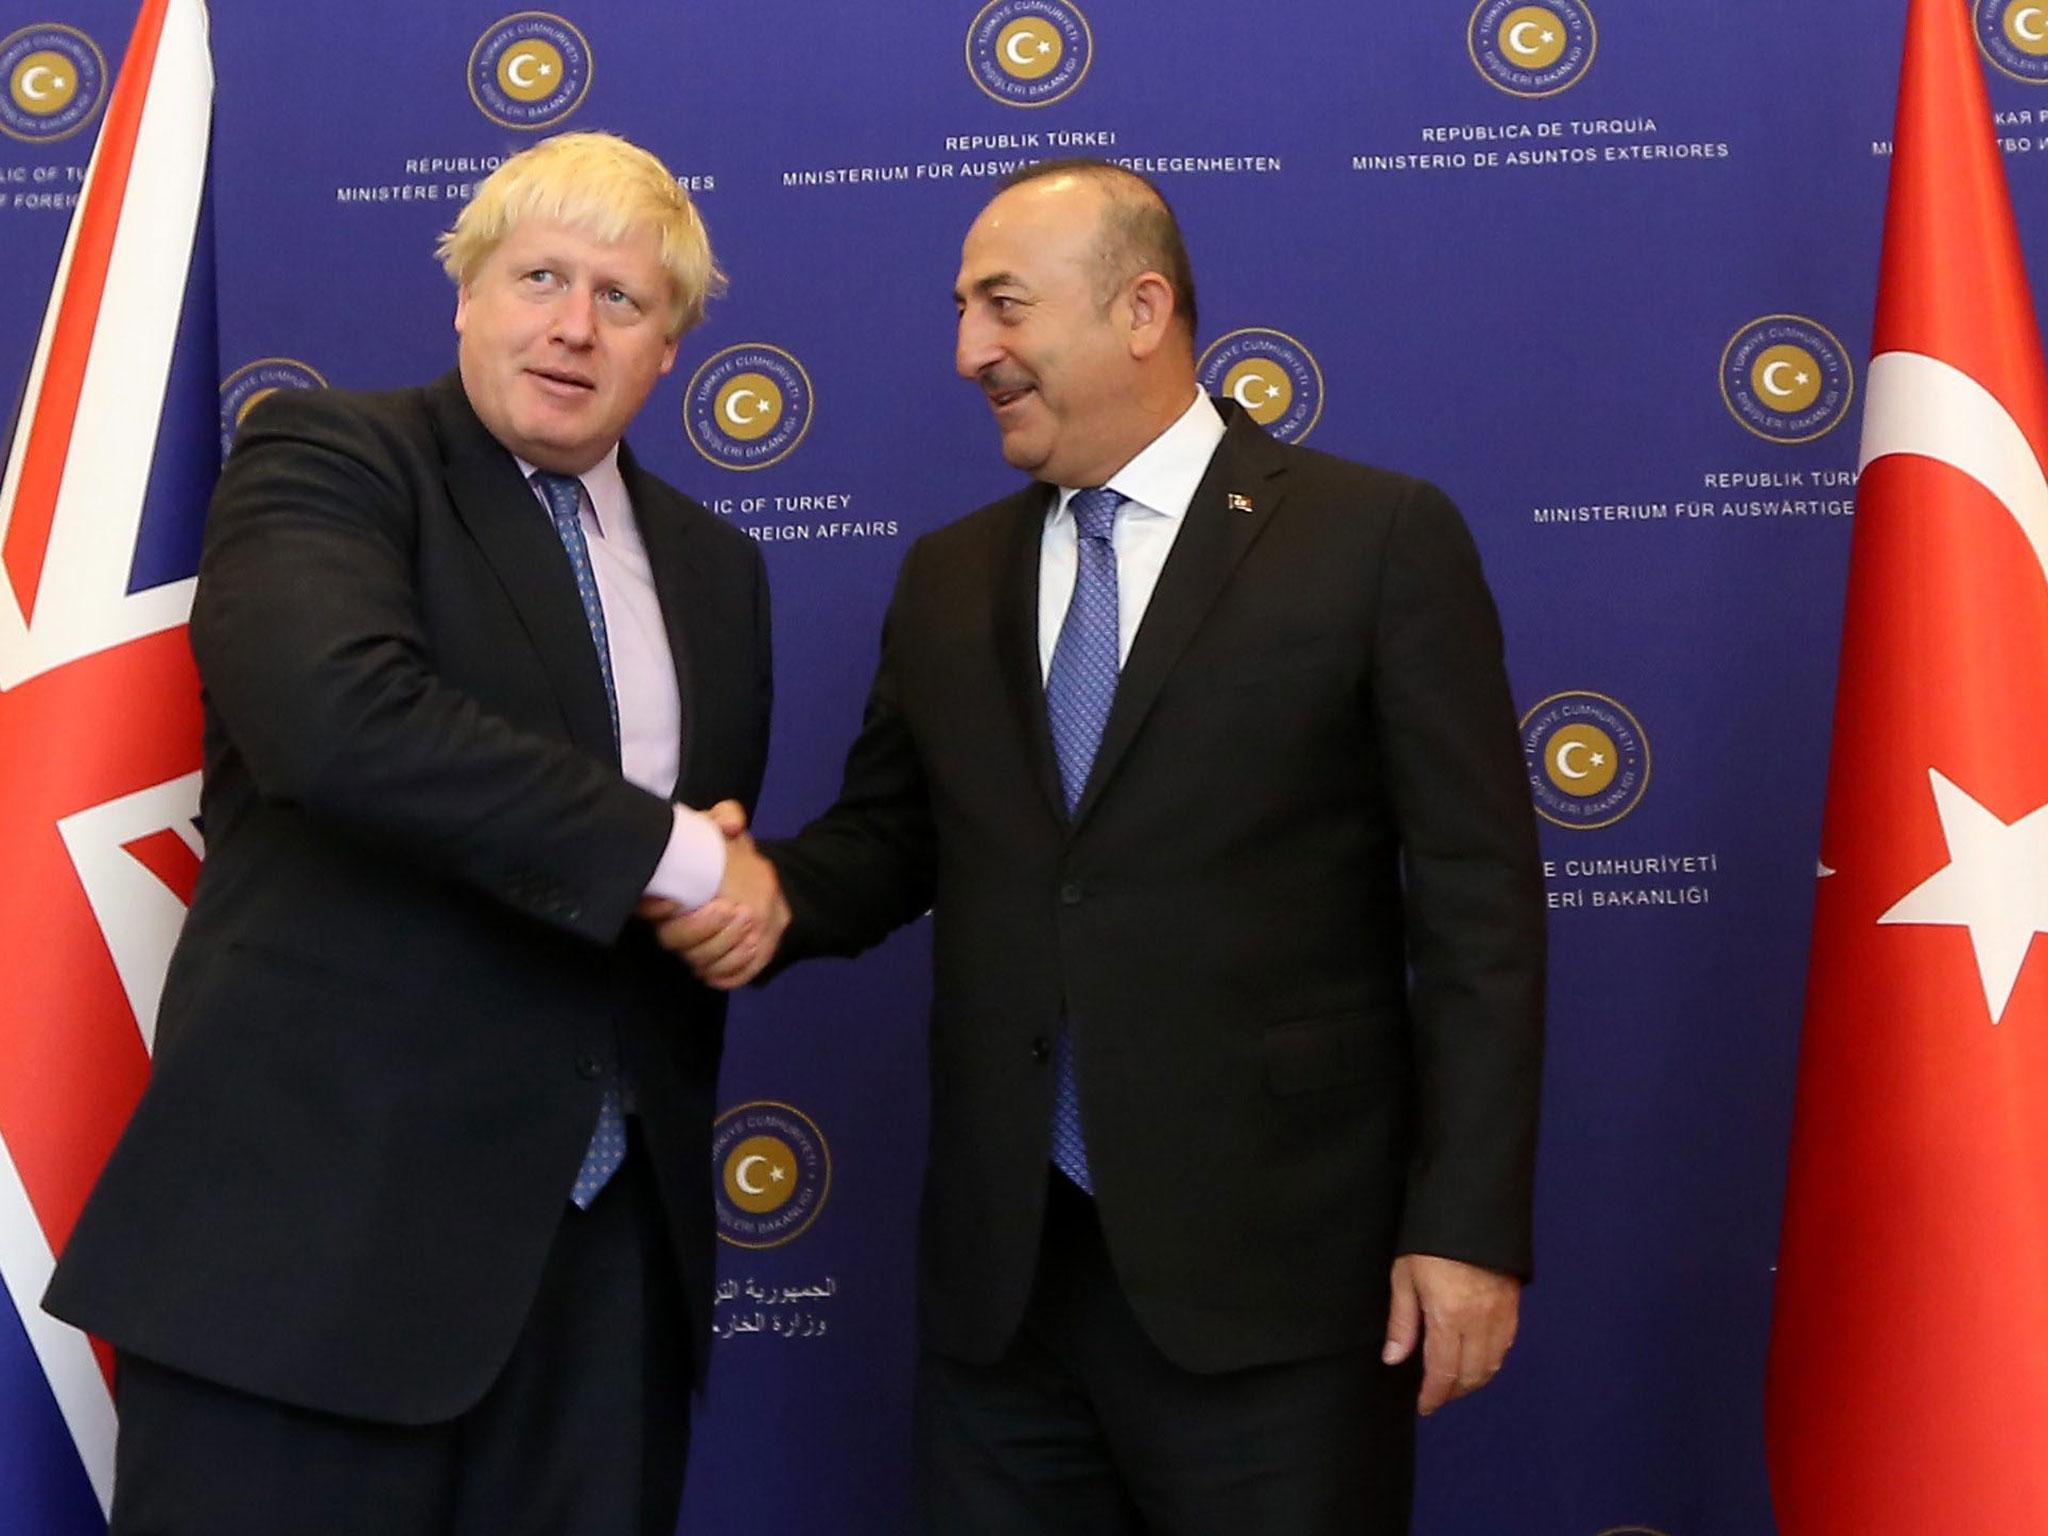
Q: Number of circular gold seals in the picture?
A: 11